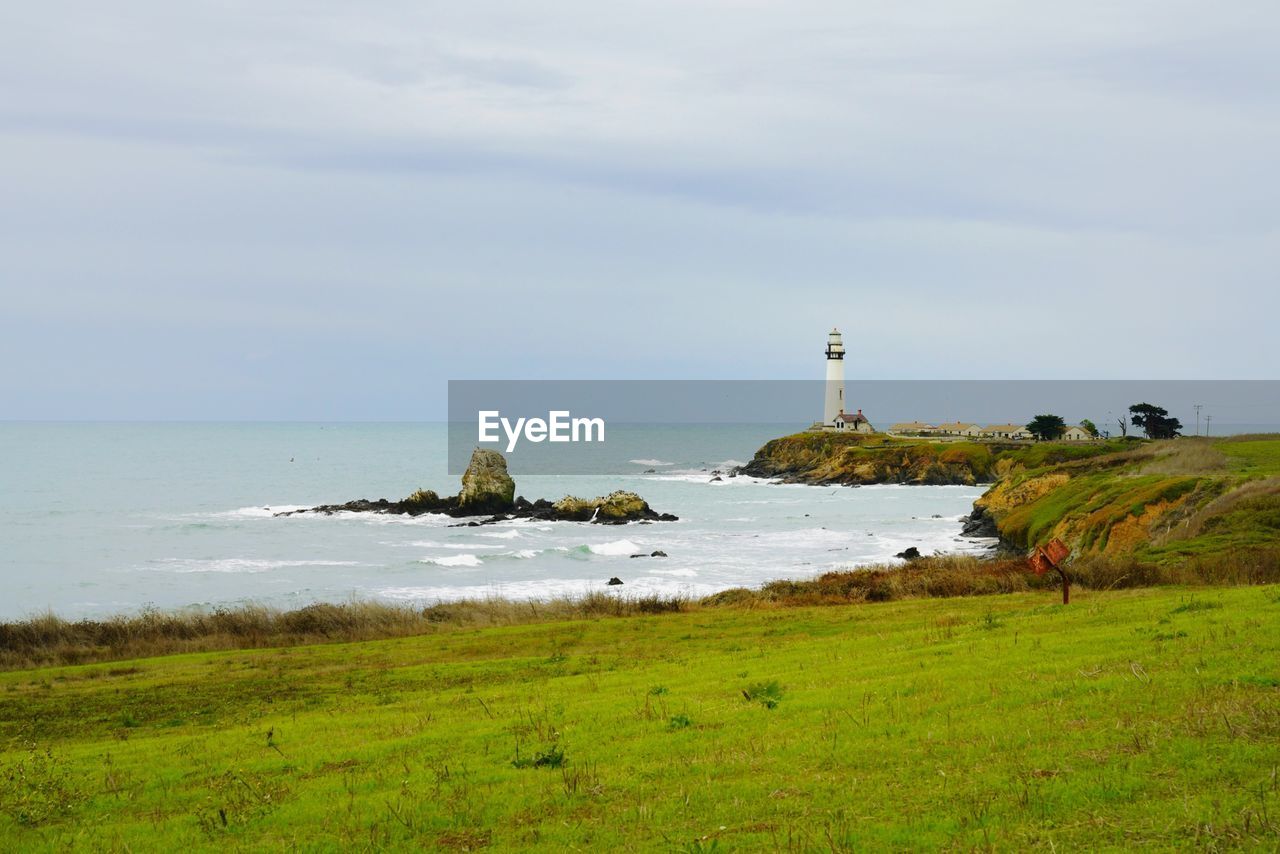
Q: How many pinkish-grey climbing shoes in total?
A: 0